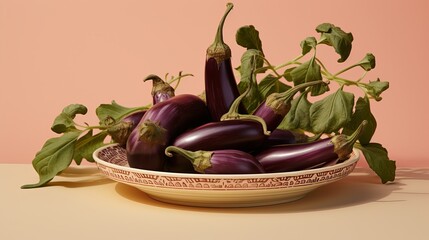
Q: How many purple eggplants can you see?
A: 9